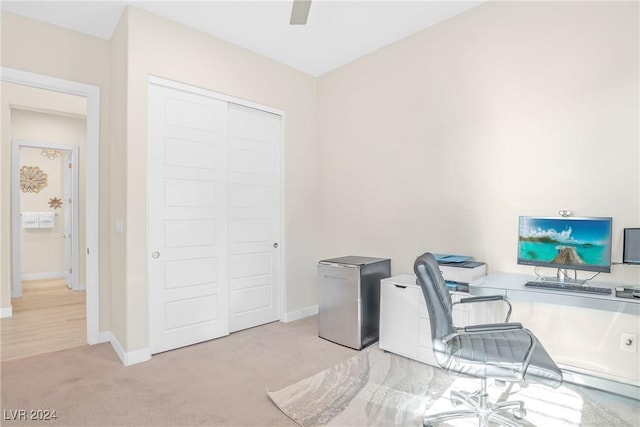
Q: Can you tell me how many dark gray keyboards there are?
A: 1